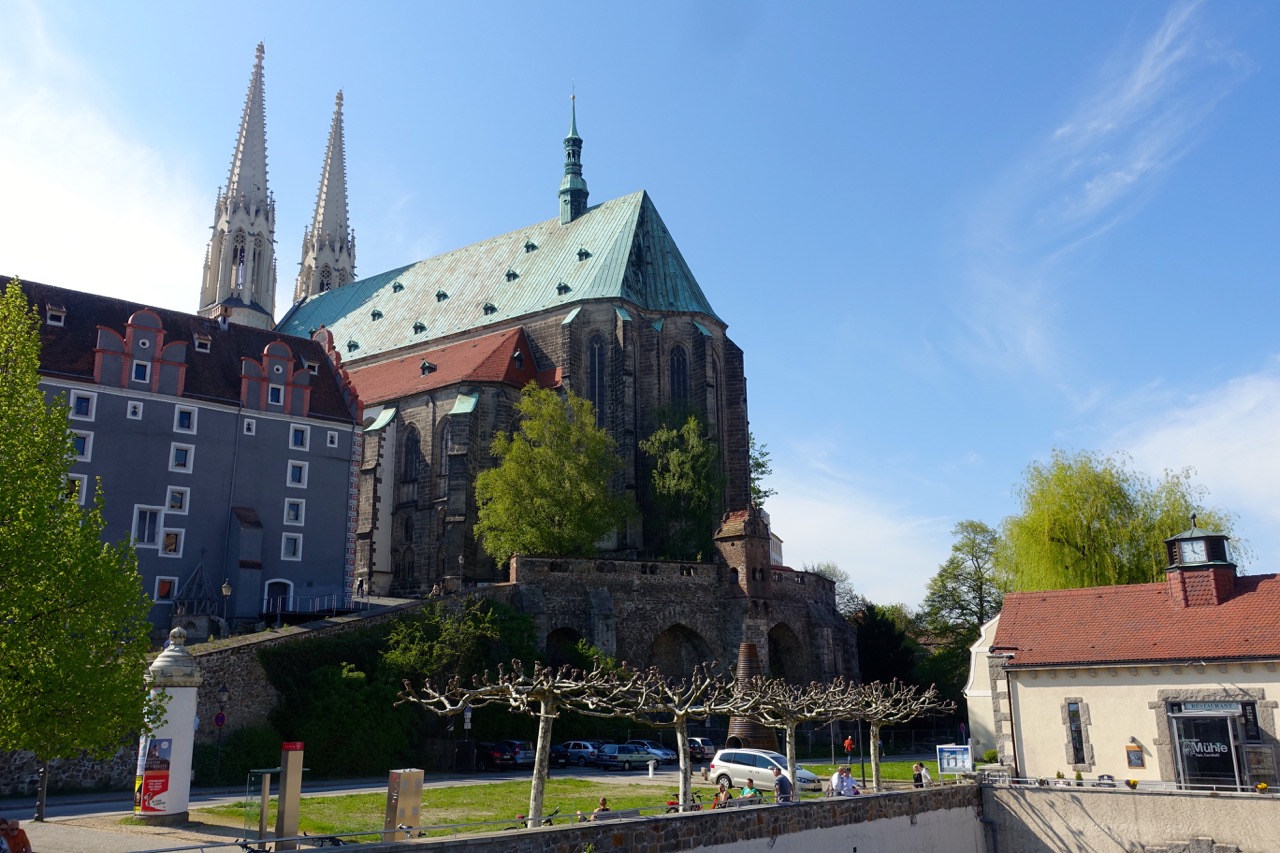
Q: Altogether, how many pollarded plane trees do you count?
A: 4